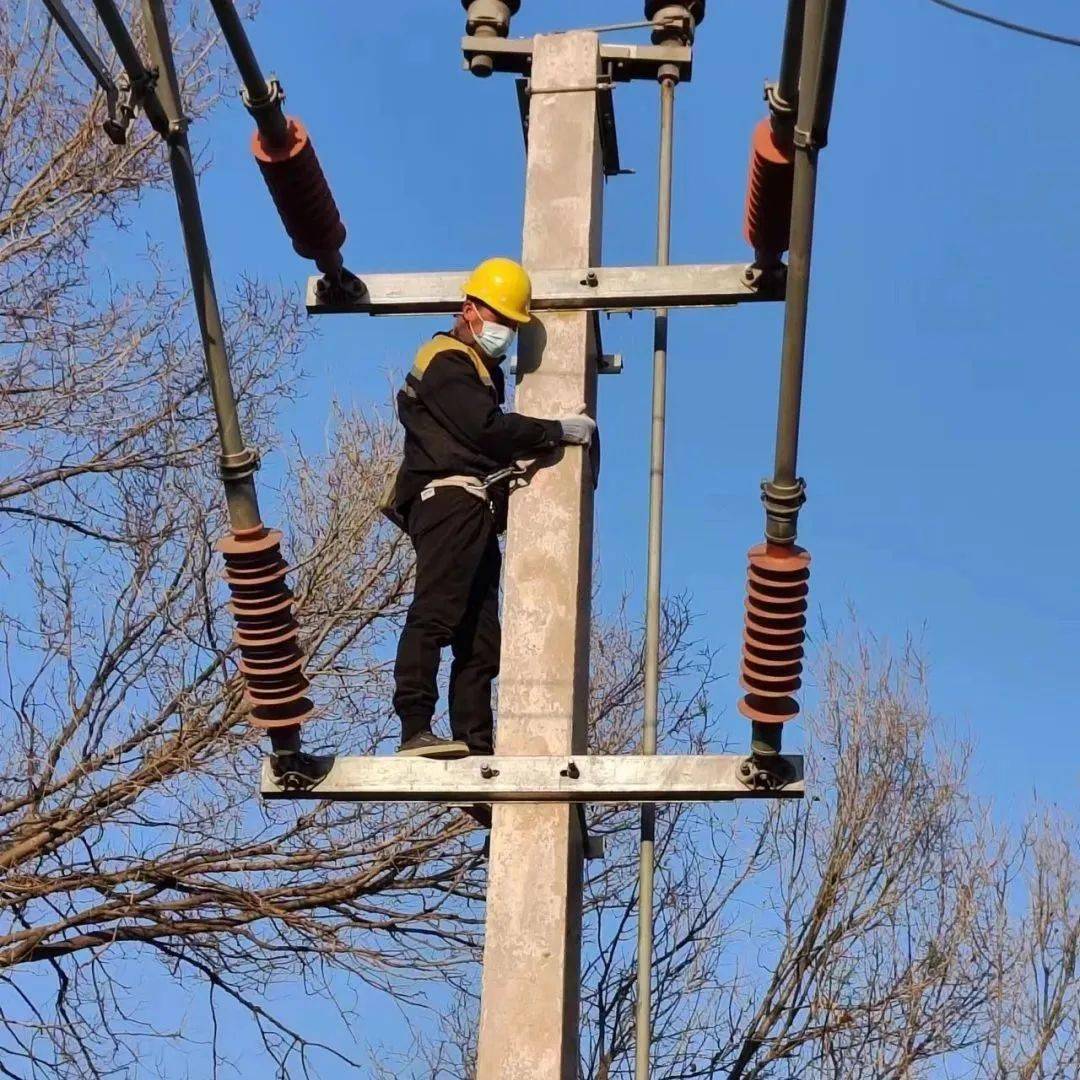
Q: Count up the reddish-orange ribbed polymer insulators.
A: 4